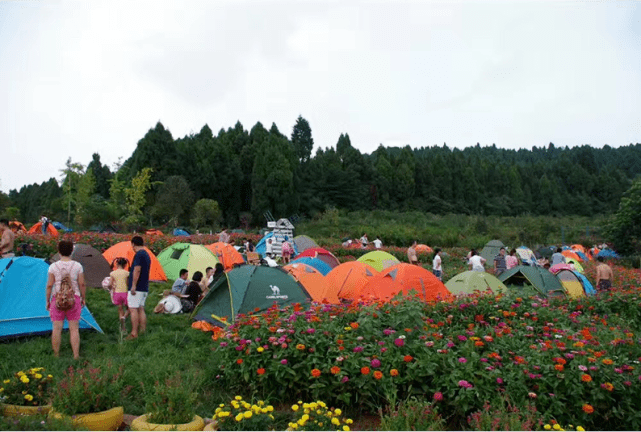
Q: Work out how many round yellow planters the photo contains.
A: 3